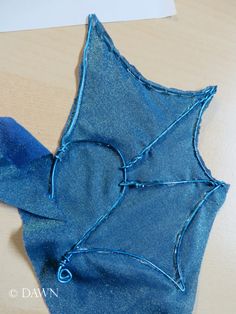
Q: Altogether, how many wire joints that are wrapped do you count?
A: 4